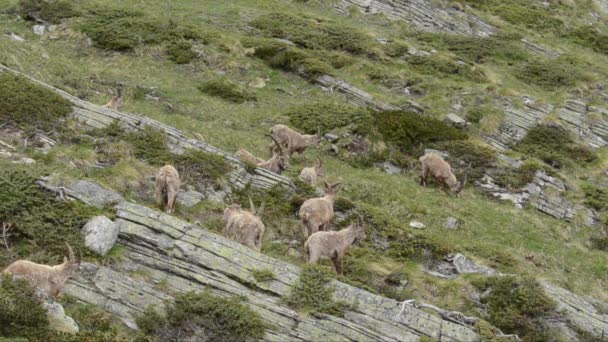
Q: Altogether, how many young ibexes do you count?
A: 1